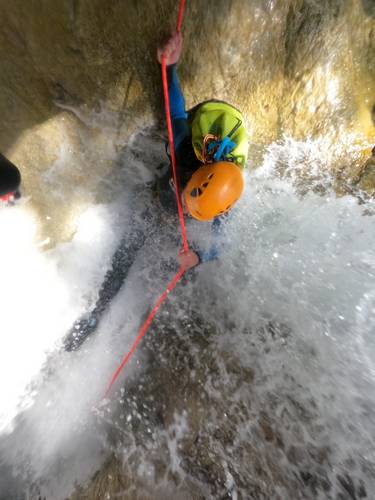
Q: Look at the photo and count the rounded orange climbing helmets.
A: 1